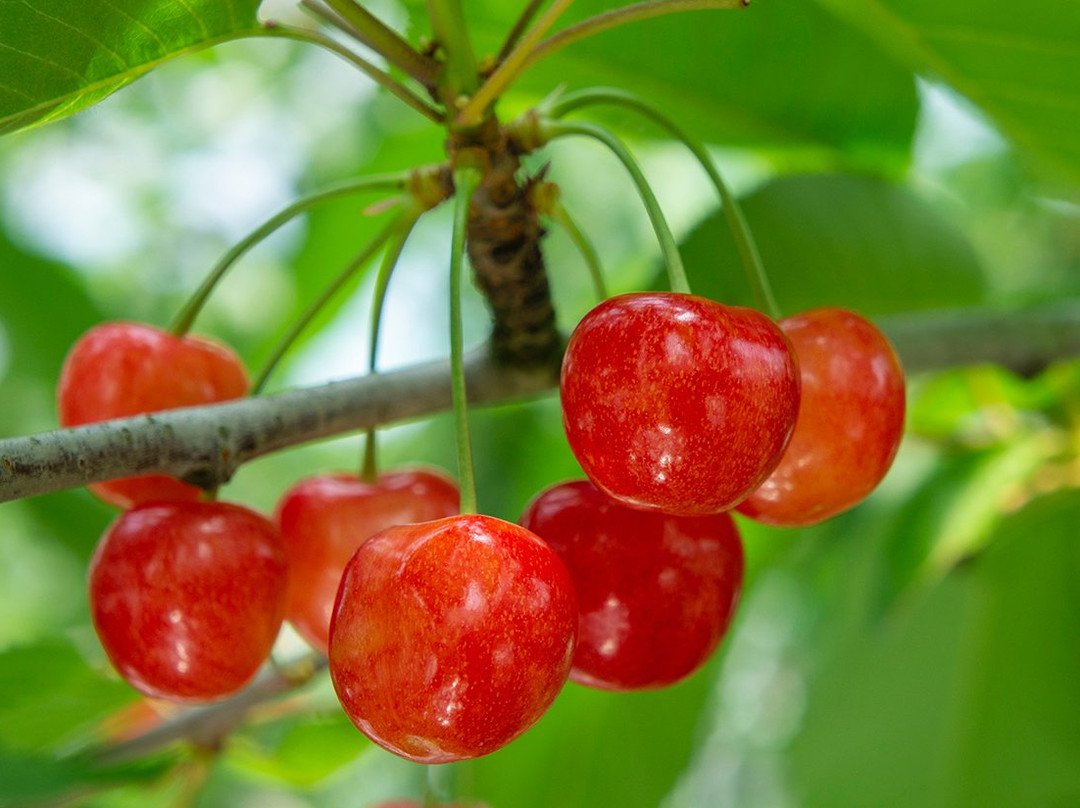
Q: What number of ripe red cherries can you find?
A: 7